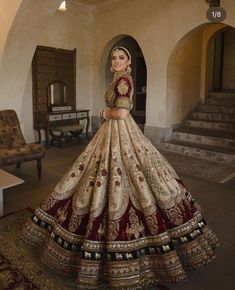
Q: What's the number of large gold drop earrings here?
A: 2